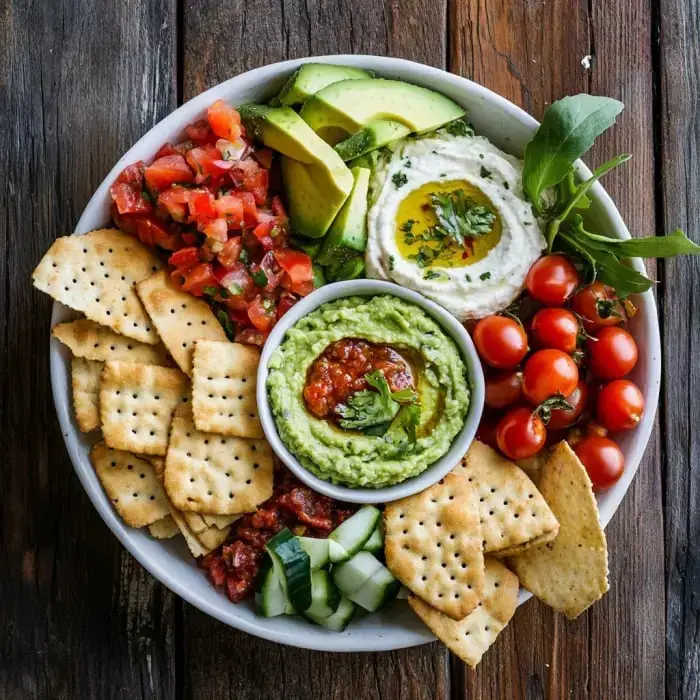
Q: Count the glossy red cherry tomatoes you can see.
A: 11